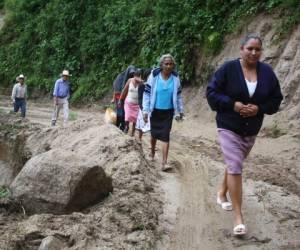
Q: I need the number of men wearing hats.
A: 2